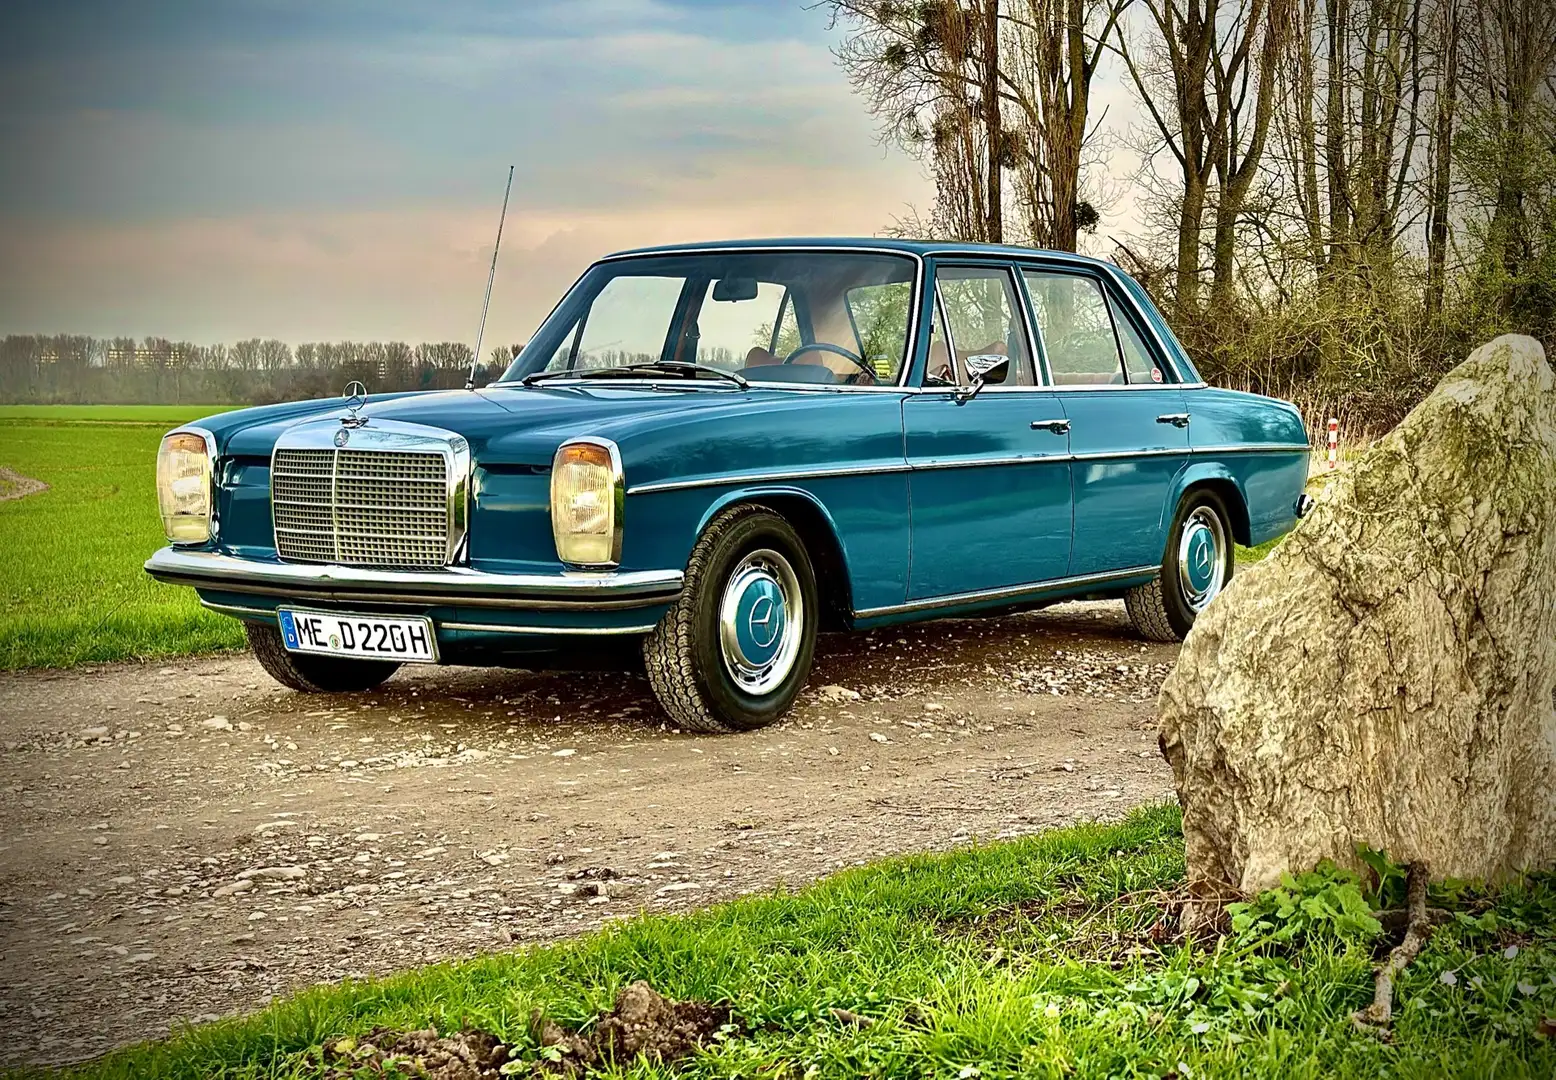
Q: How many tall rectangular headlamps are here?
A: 2